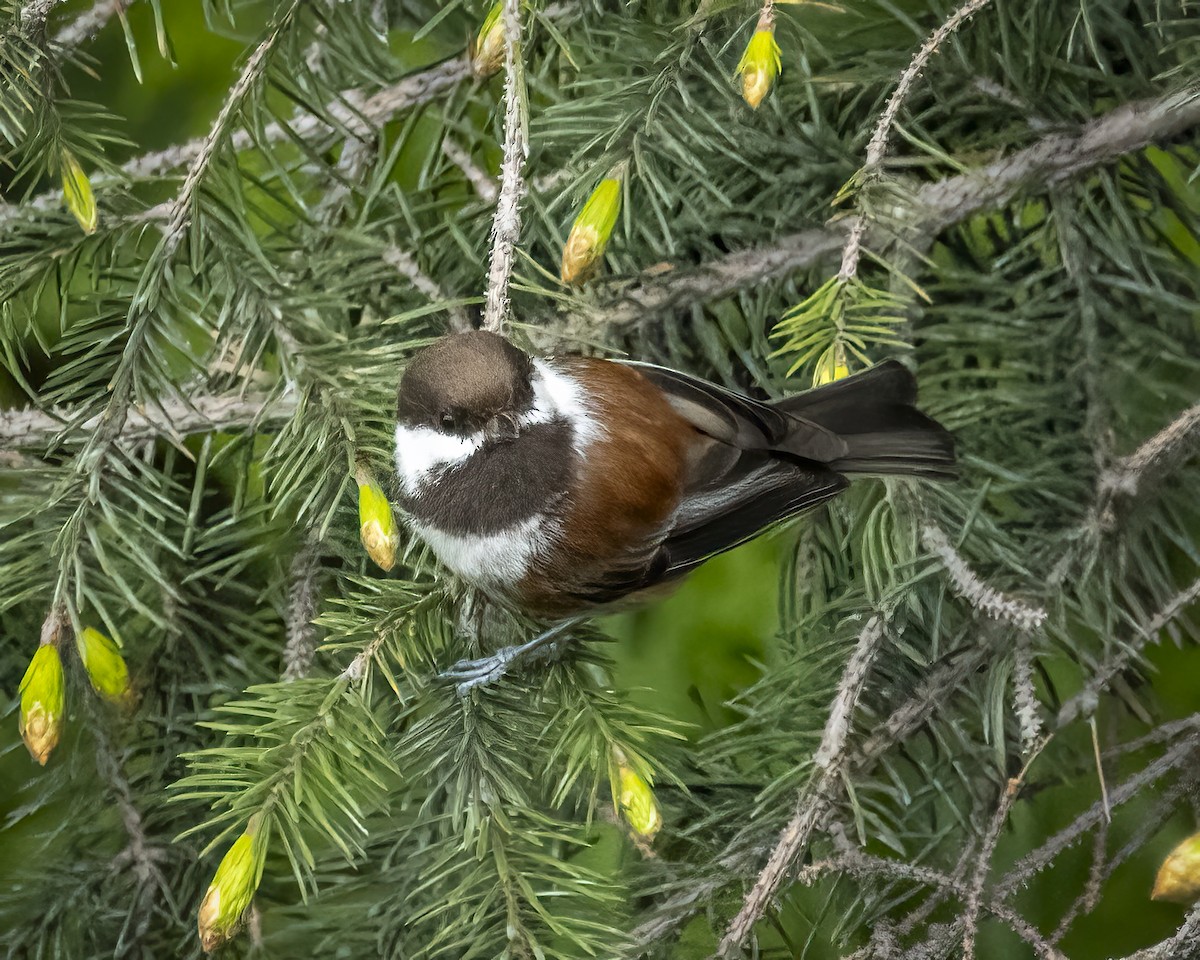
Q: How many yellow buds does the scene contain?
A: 11